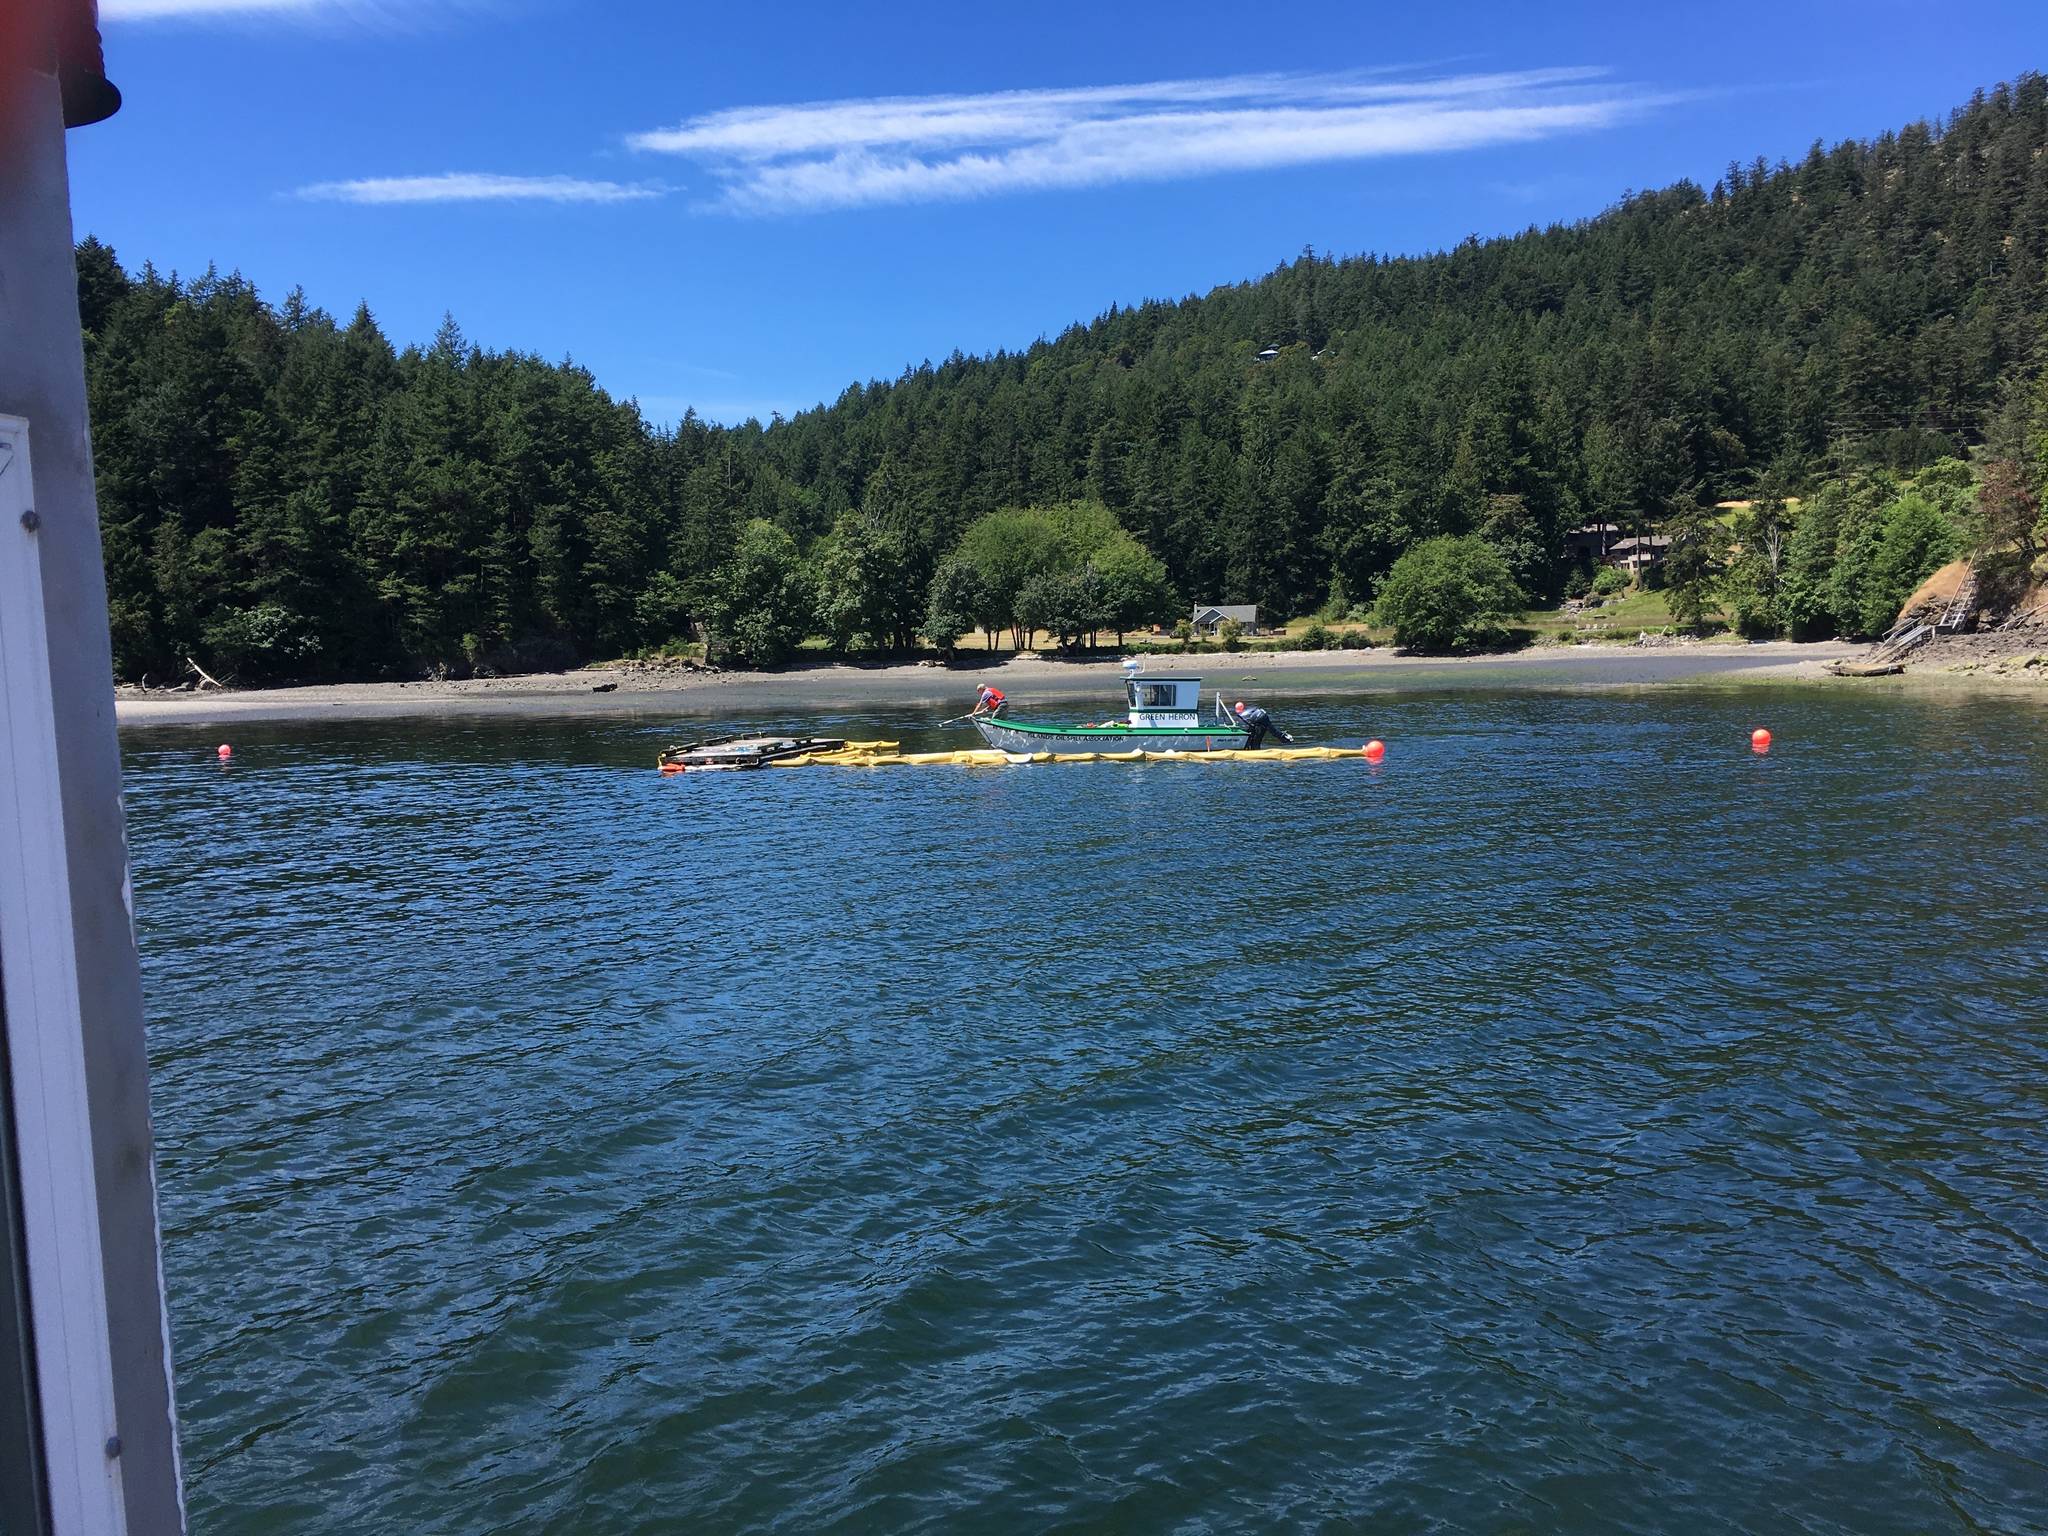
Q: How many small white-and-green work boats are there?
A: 1